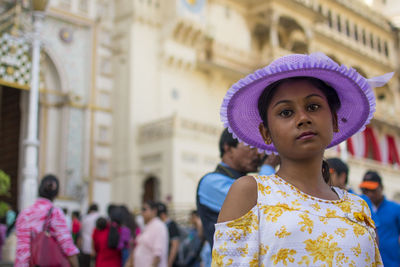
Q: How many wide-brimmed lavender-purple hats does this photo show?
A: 1